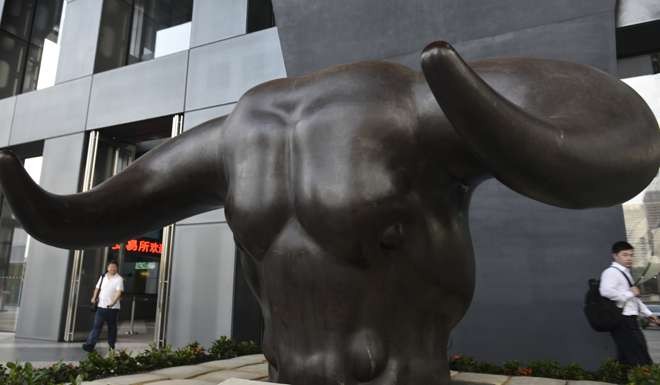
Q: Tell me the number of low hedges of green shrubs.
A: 2